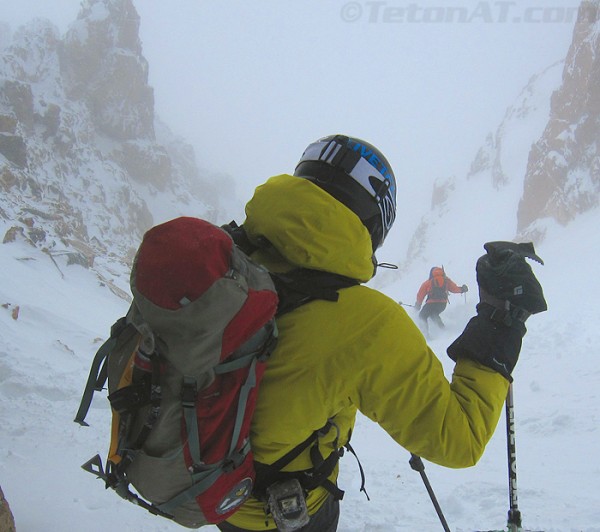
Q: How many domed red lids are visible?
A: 1